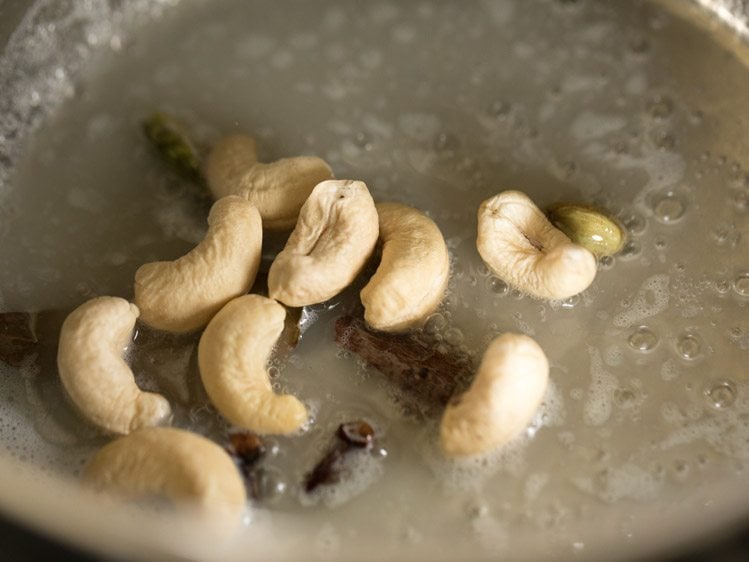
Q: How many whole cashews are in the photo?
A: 9